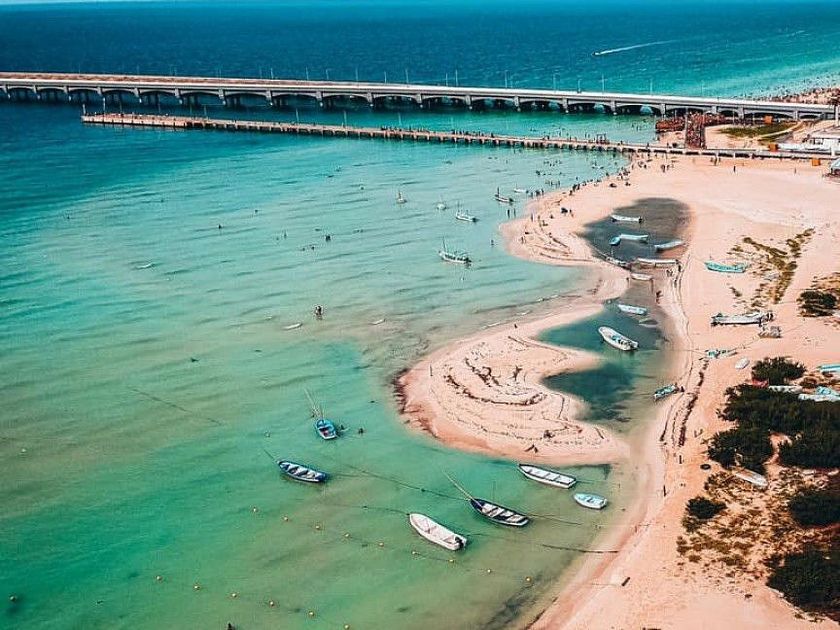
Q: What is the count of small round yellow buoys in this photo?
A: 15